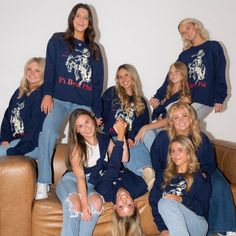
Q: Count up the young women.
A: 9